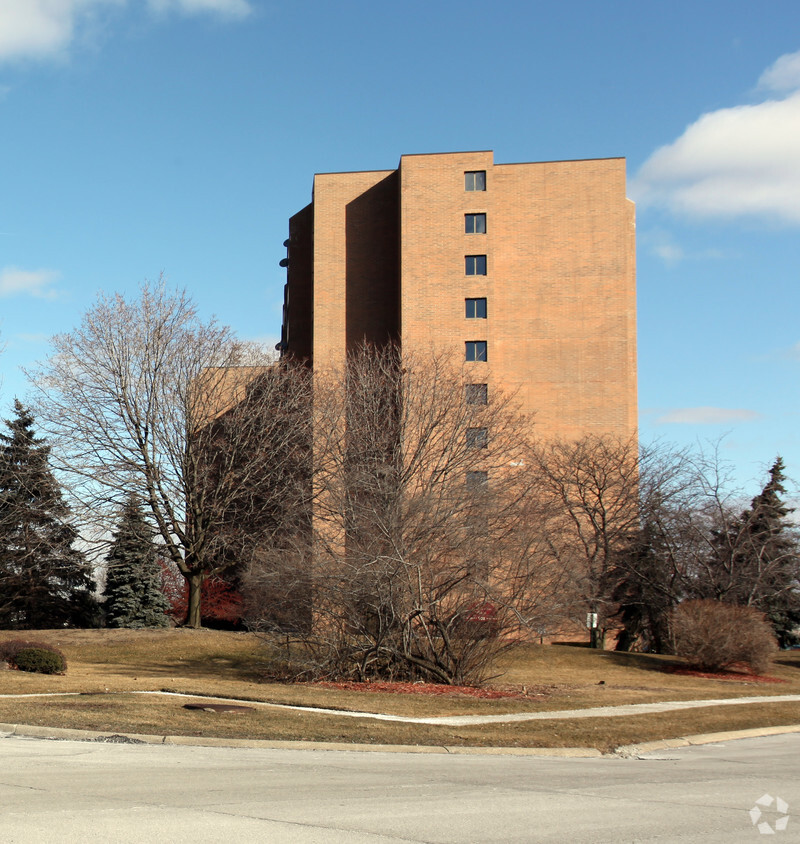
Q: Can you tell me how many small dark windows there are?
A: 8